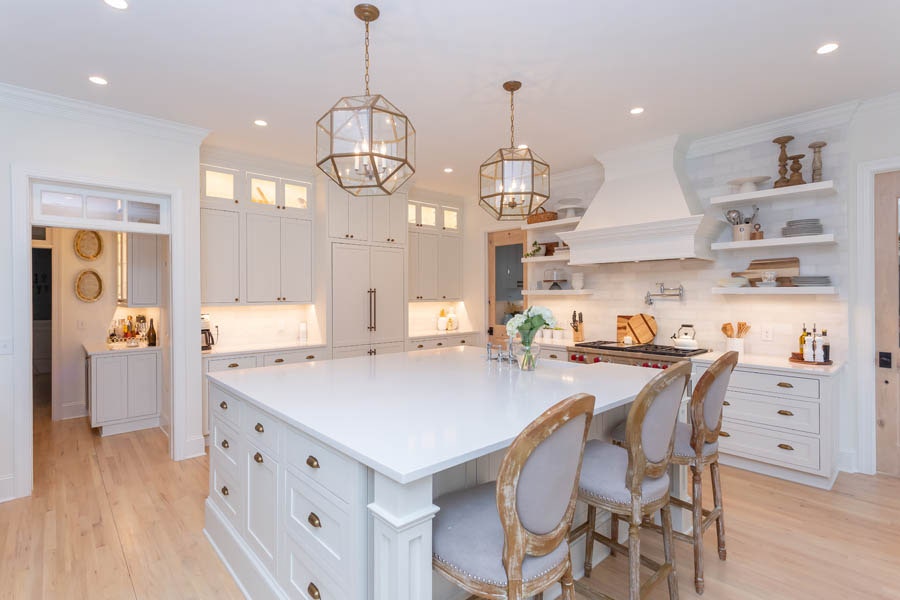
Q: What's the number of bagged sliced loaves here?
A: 0